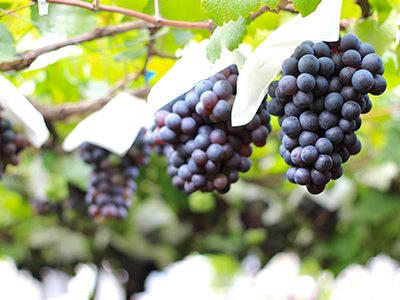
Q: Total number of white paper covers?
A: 4